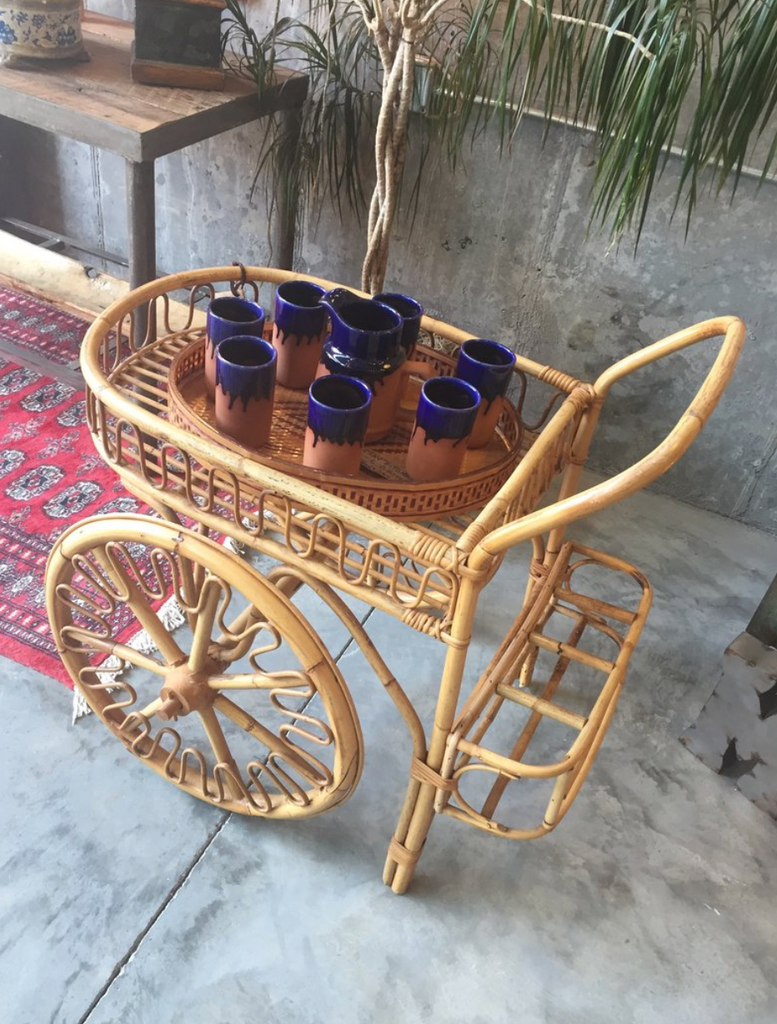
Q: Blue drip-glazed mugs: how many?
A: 7